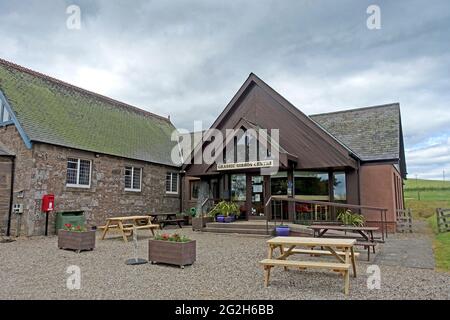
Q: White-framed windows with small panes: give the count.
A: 3